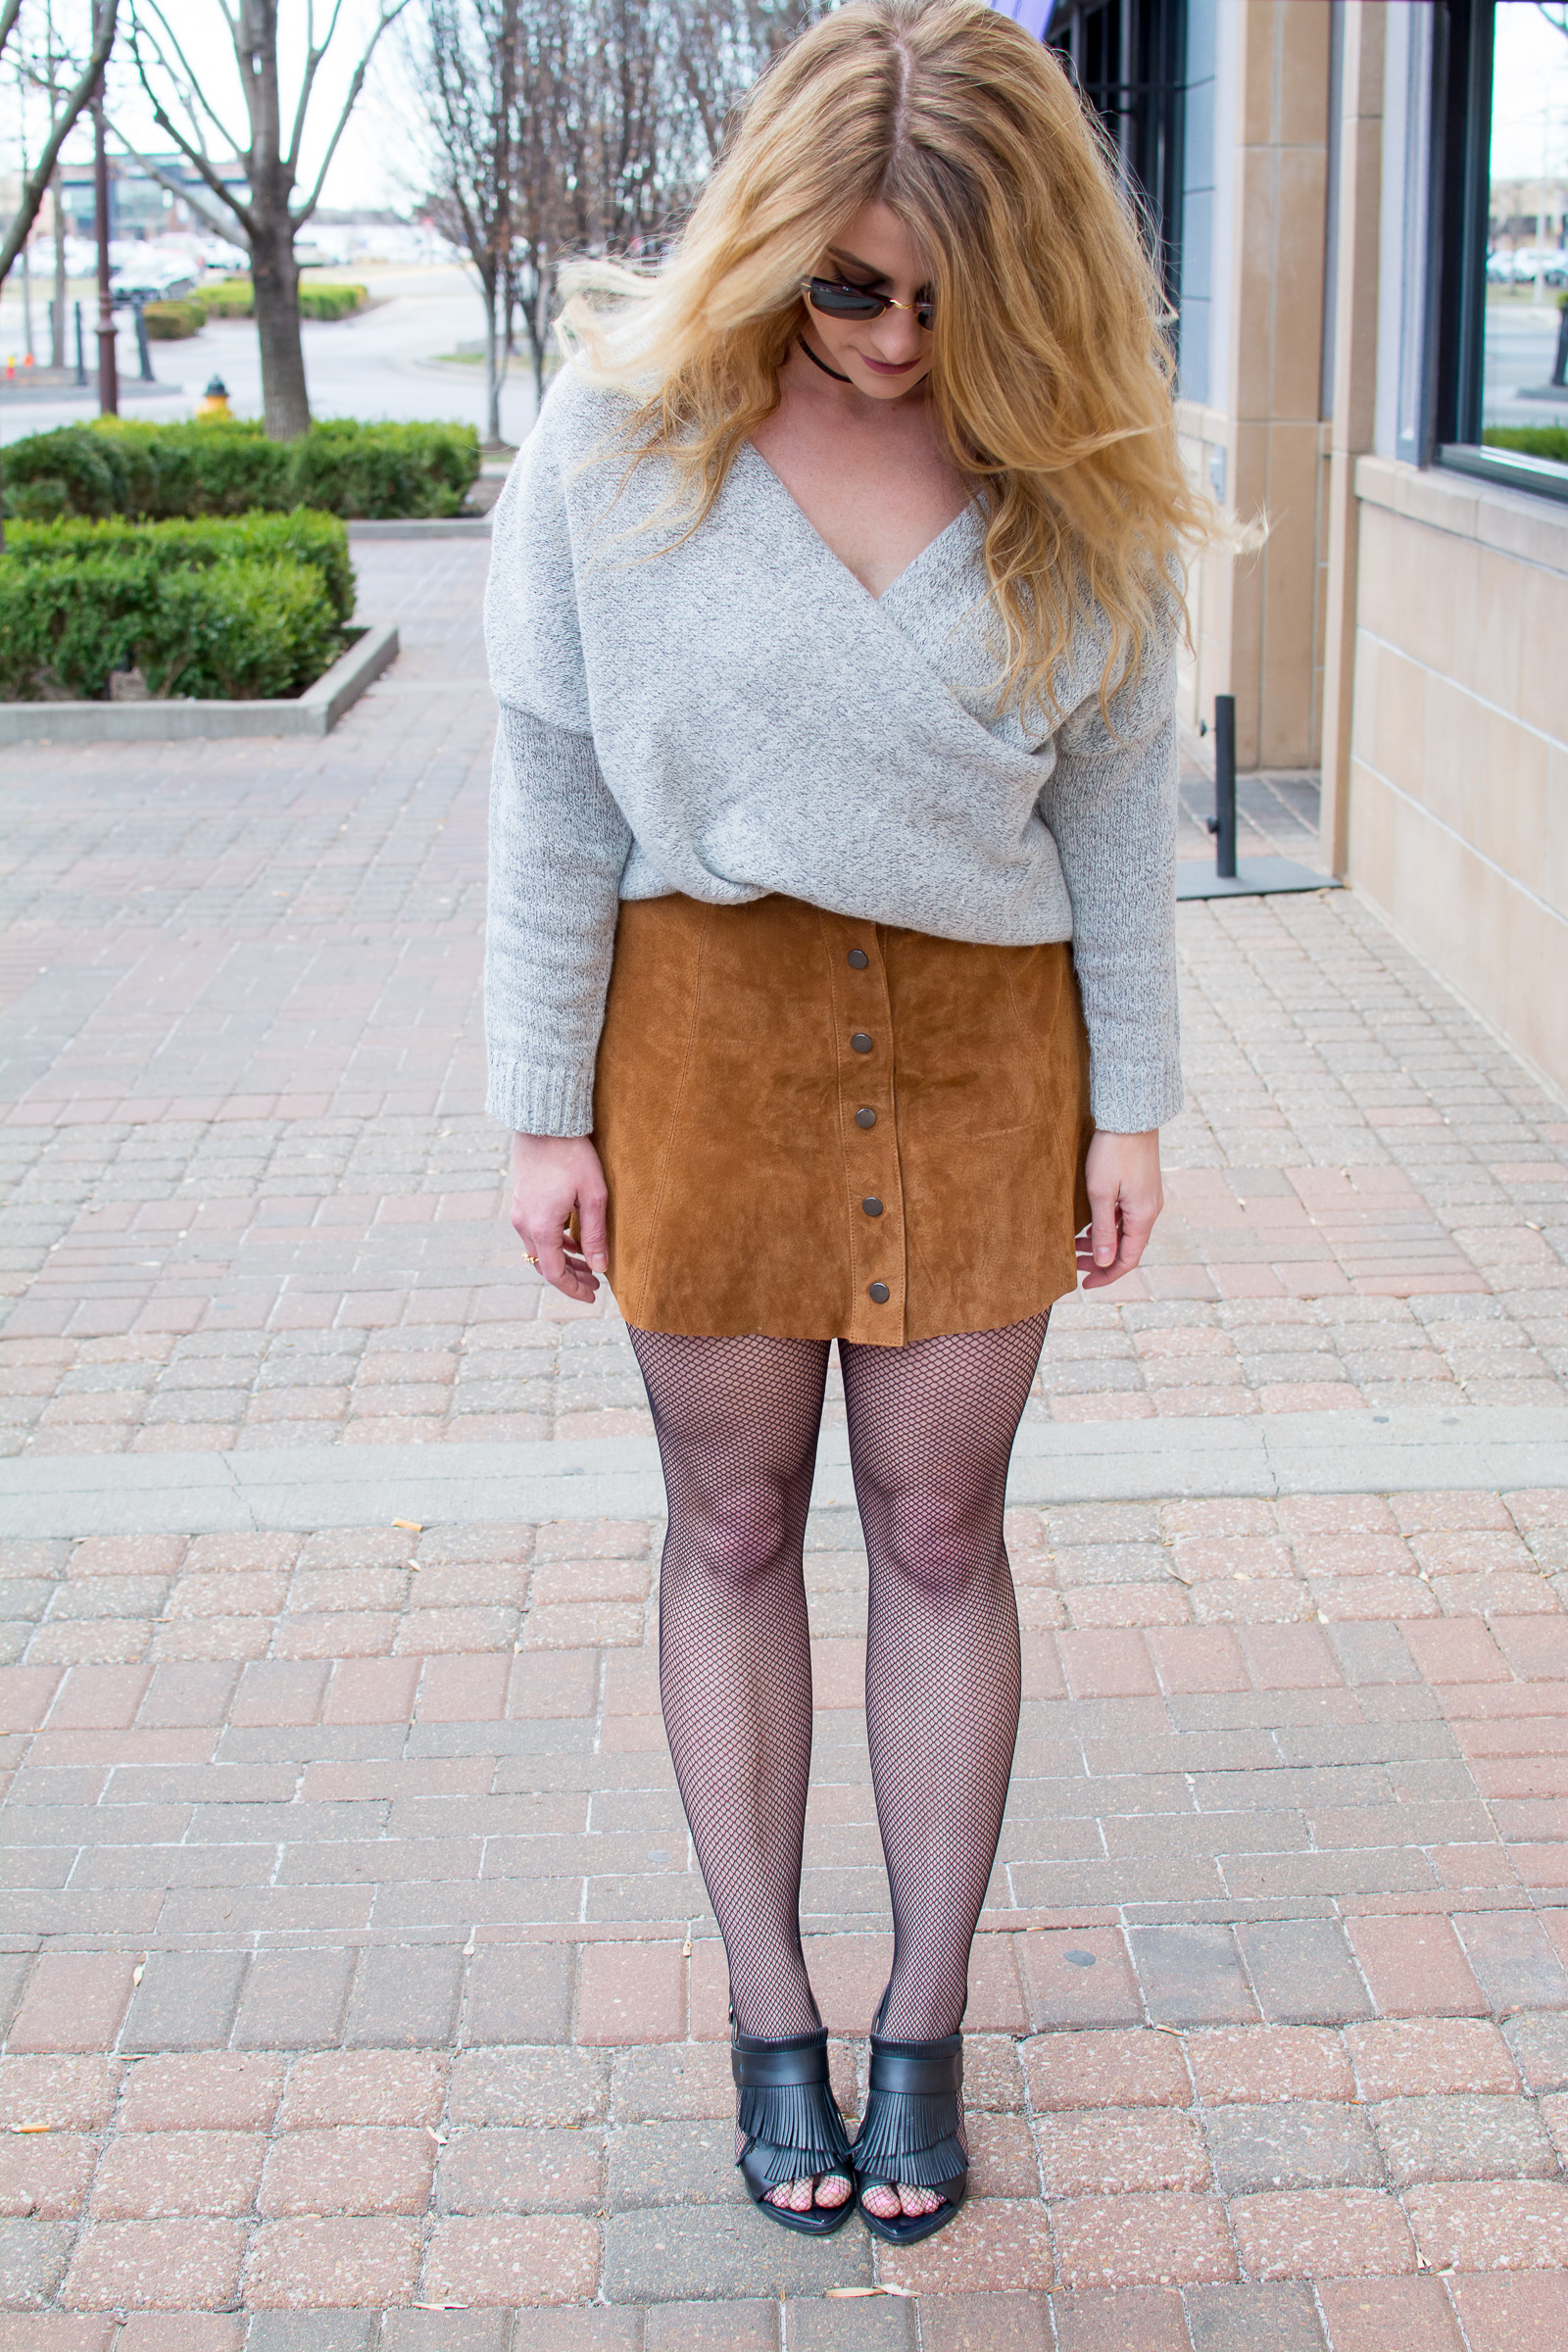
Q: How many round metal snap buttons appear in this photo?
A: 5